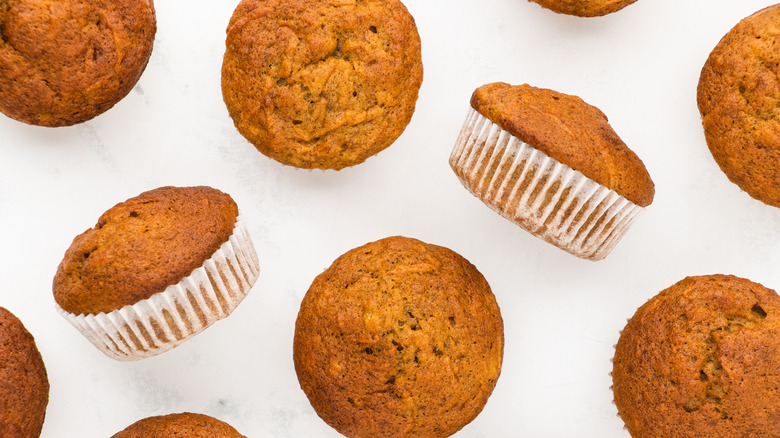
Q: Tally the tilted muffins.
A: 2